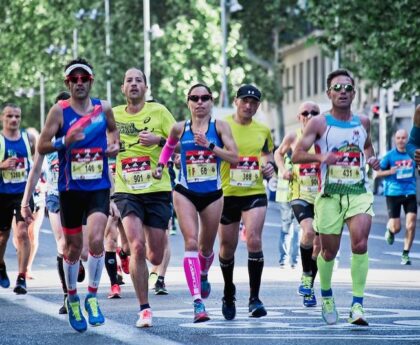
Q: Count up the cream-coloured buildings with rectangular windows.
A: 1